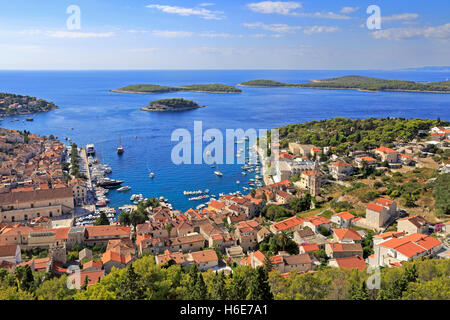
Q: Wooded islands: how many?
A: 3